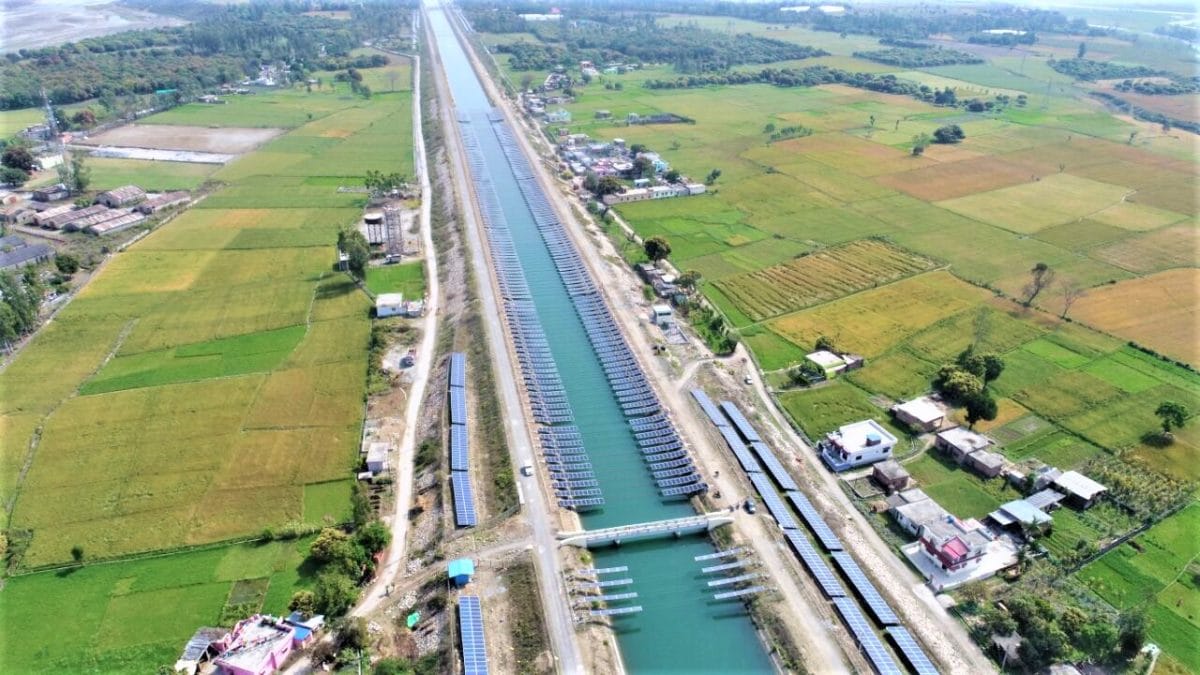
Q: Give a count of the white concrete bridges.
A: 1